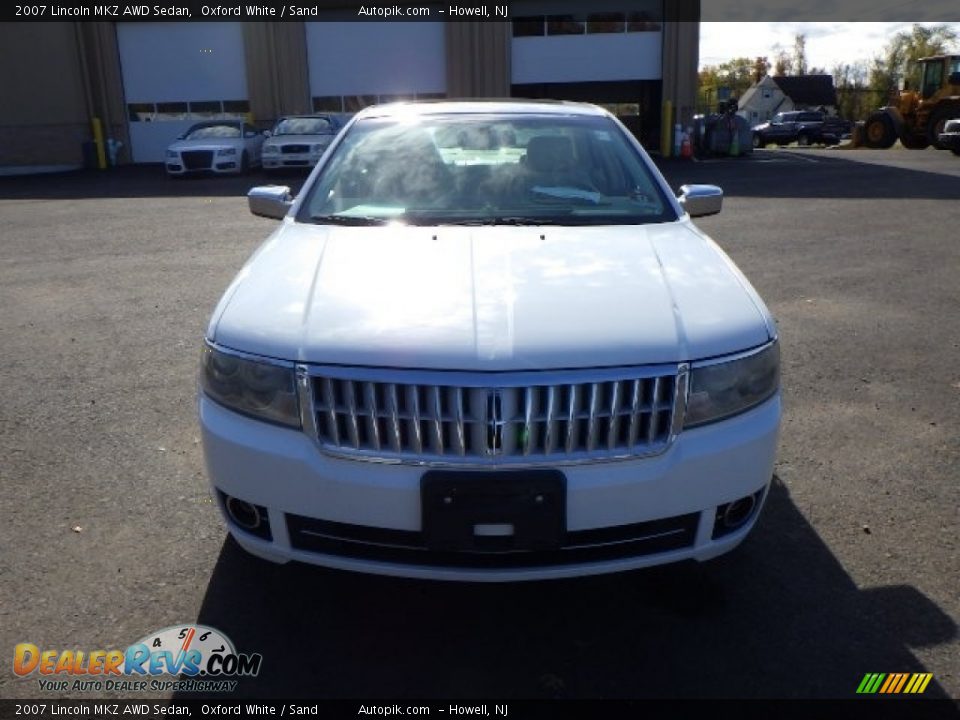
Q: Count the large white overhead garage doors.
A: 3